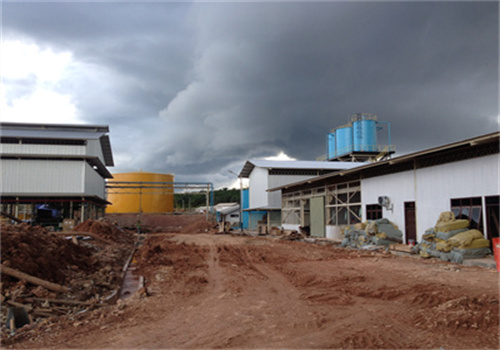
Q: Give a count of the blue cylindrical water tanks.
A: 3